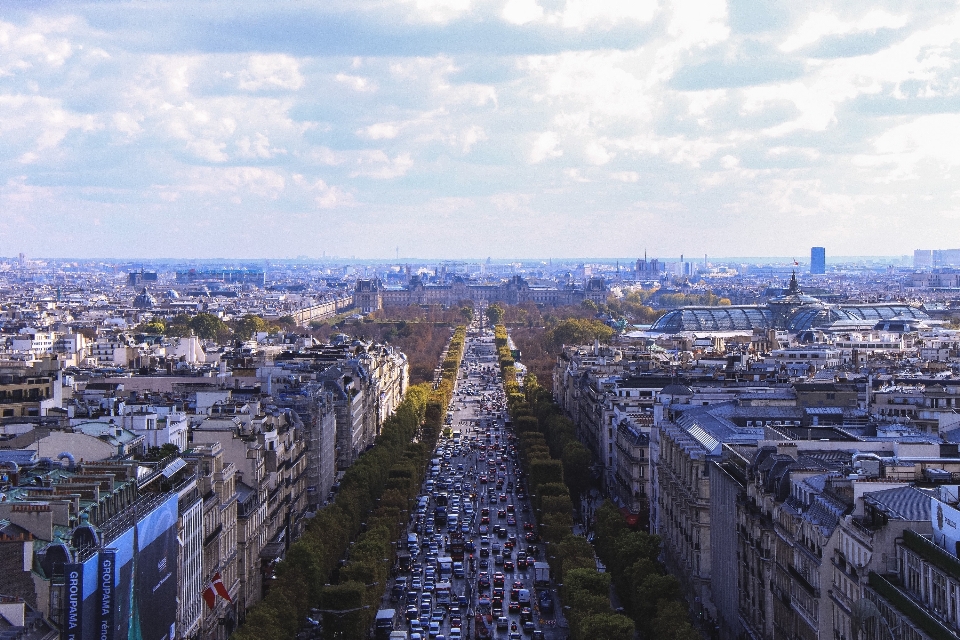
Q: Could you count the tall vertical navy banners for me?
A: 2